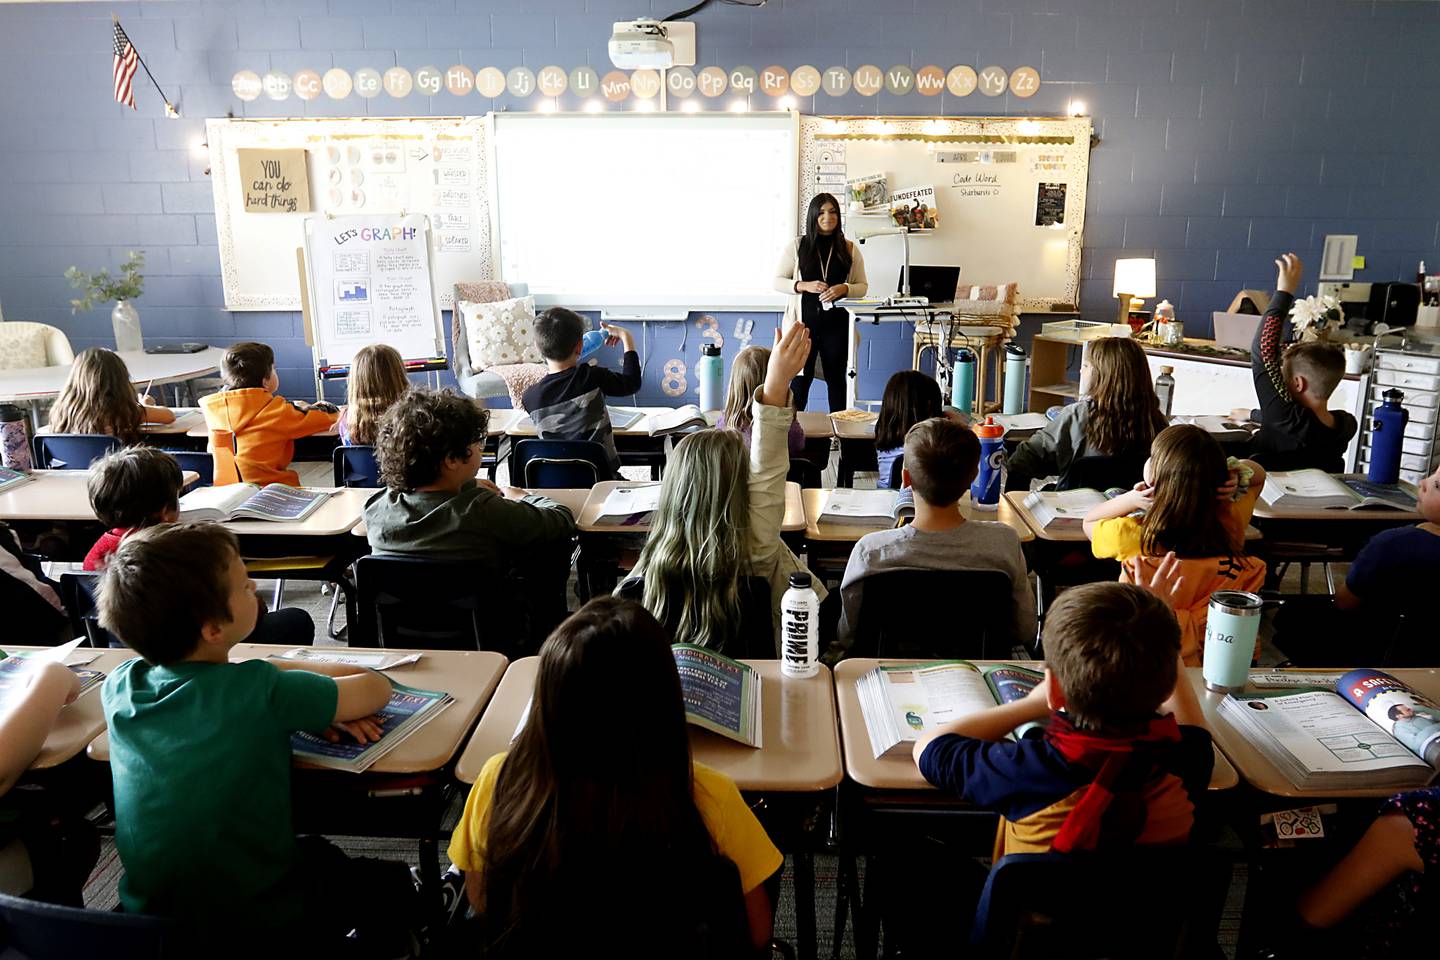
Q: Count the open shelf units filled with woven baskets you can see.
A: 0